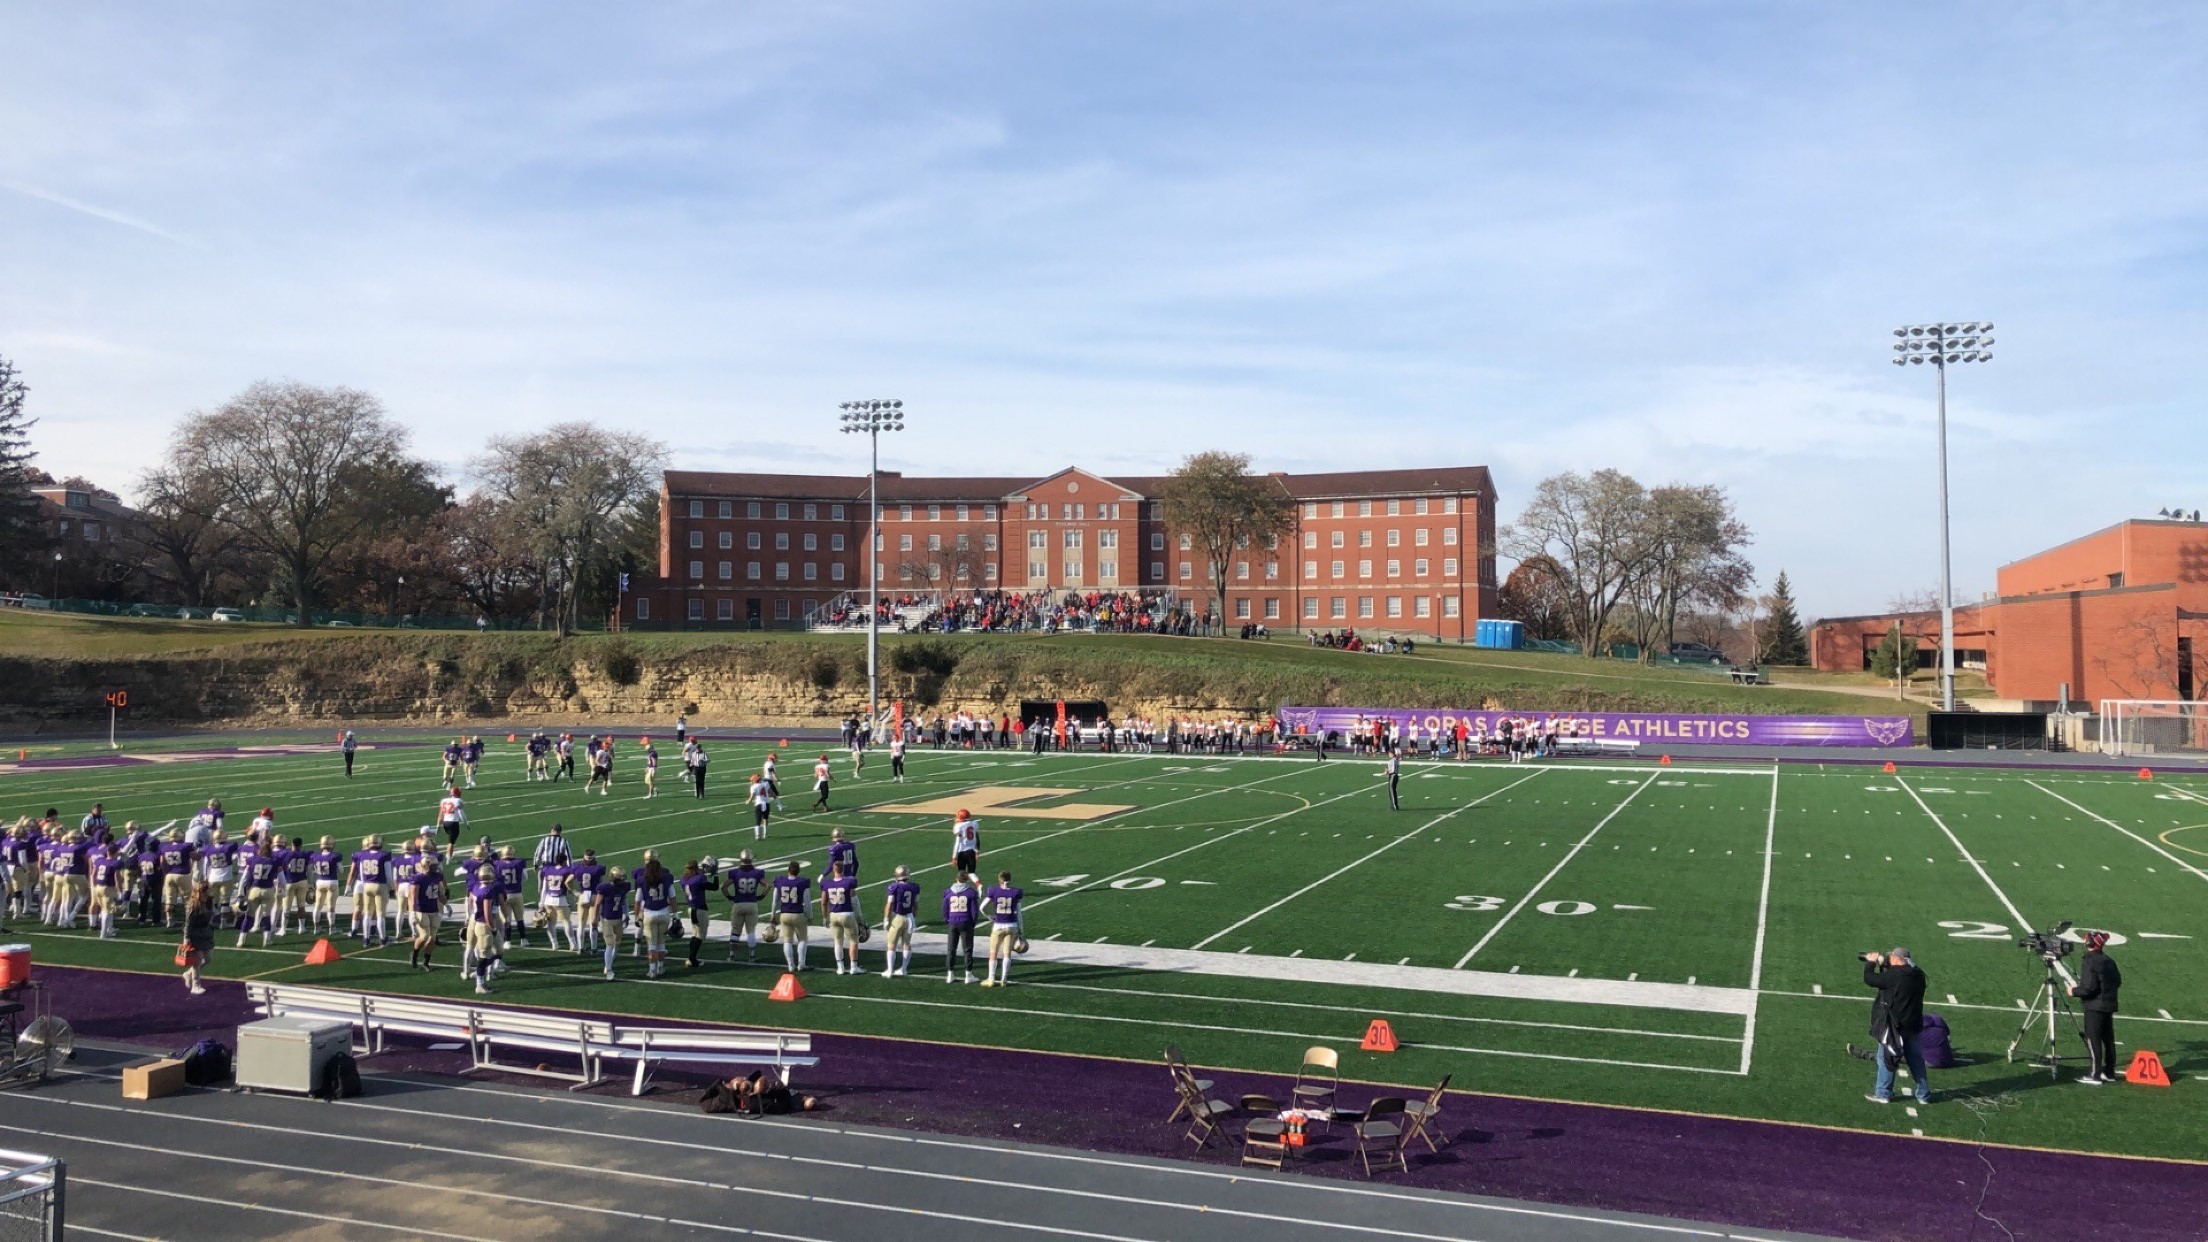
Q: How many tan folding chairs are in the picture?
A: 6